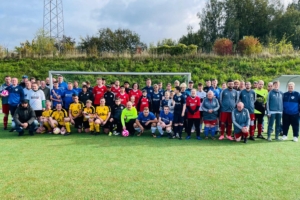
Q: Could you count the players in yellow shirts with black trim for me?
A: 5